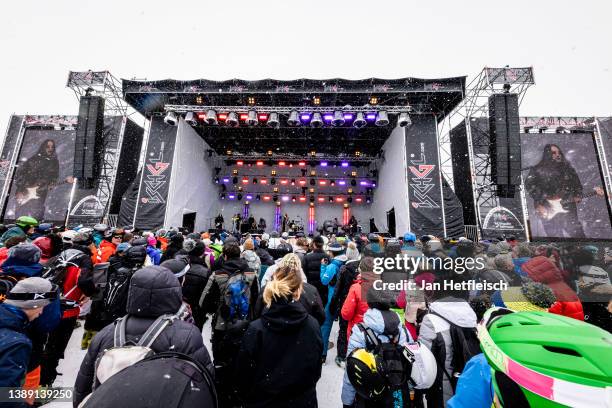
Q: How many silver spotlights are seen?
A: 12